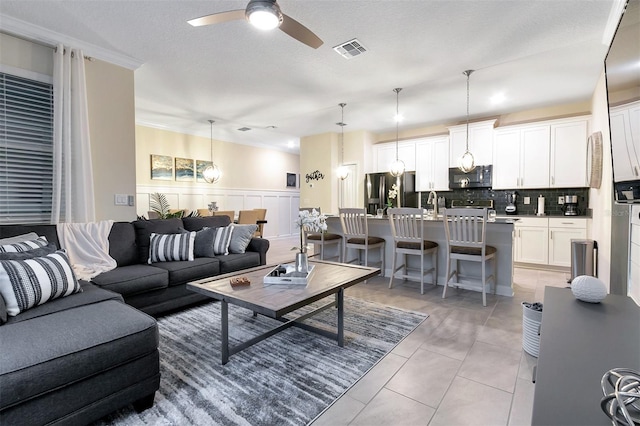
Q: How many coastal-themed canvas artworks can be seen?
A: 3